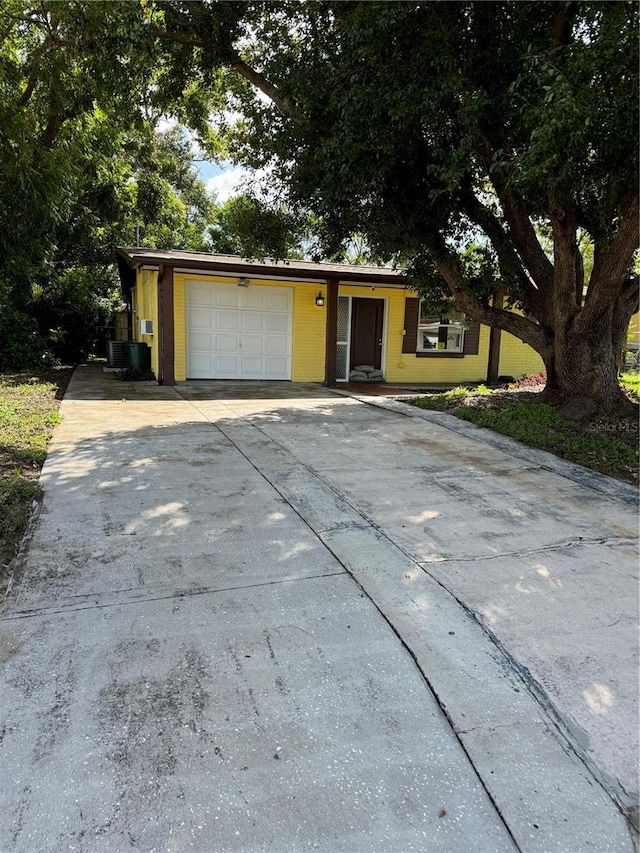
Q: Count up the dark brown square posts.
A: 3